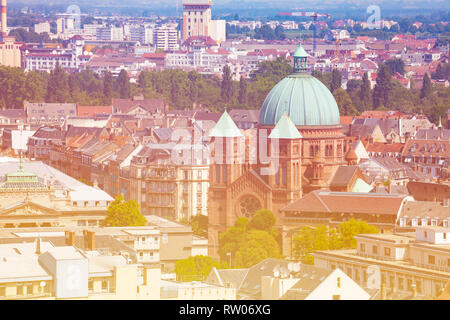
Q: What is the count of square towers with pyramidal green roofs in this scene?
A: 2